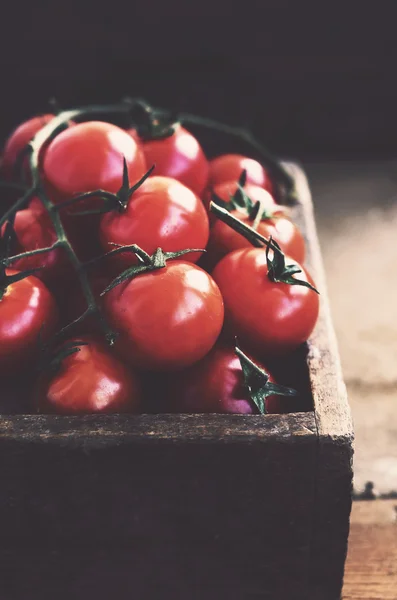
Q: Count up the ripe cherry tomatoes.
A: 13